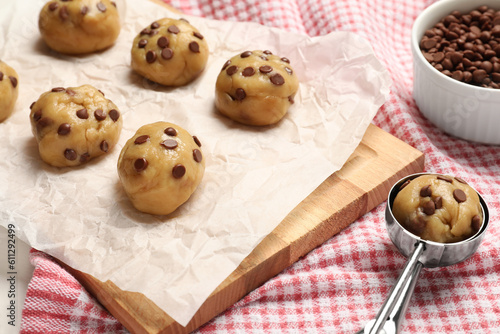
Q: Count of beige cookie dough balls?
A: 7